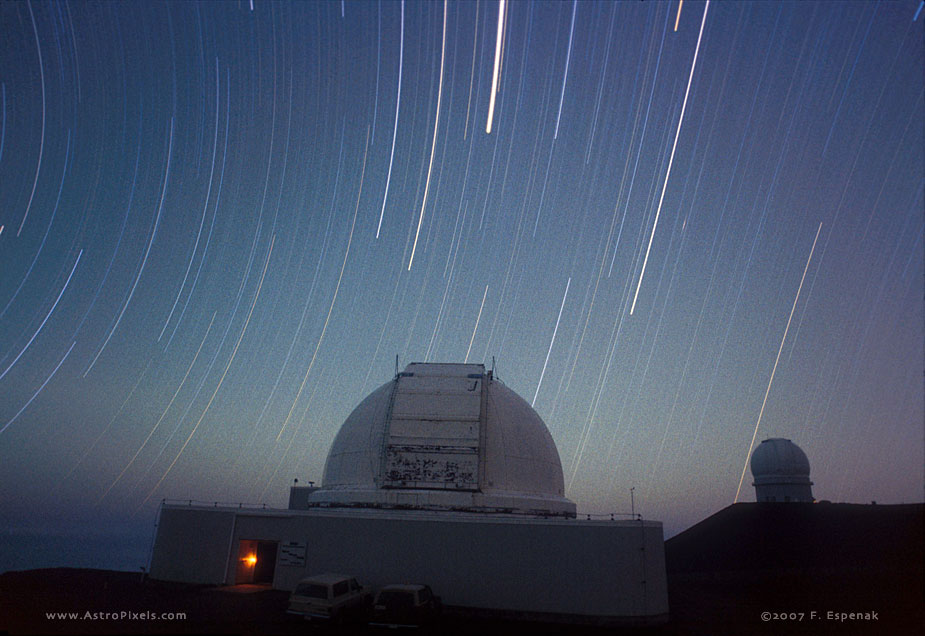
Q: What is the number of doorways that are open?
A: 1